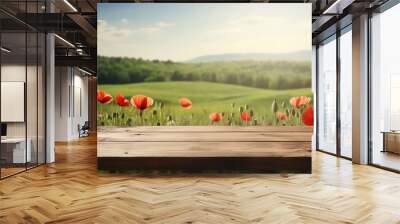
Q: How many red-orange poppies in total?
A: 9